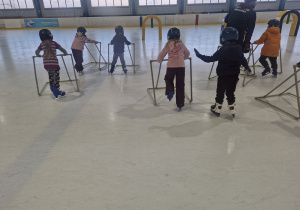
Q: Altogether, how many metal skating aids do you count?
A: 7